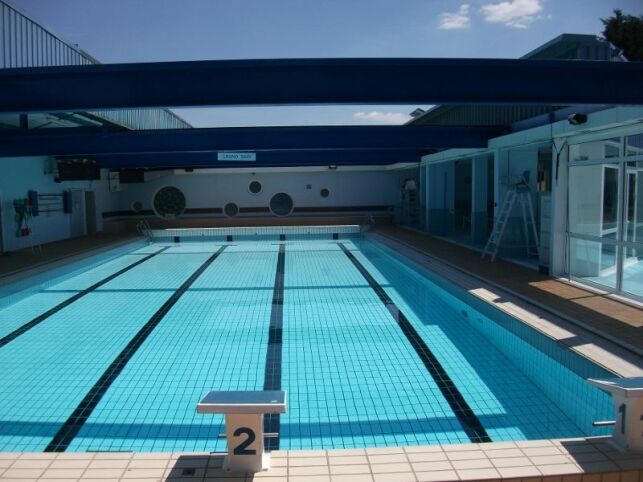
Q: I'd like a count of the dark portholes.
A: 6